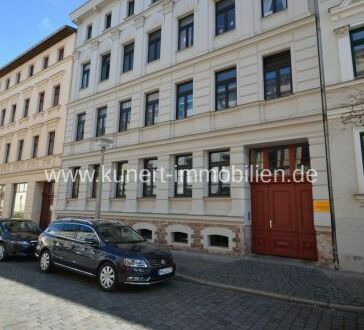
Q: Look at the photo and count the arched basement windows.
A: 3